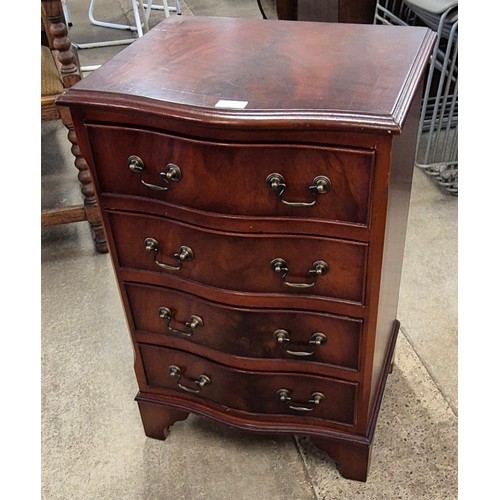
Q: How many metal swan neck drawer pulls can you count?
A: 8